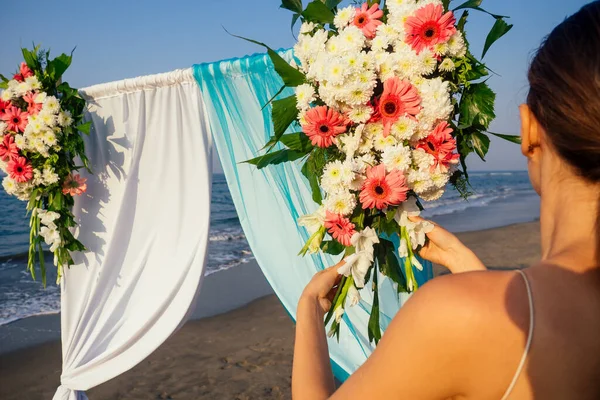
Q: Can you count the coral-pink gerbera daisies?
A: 14